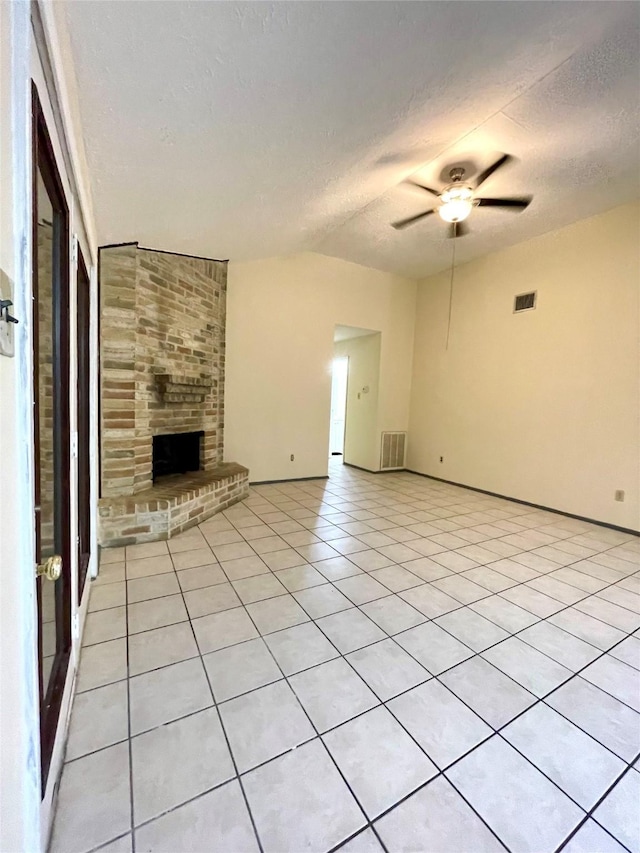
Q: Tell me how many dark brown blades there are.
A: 5